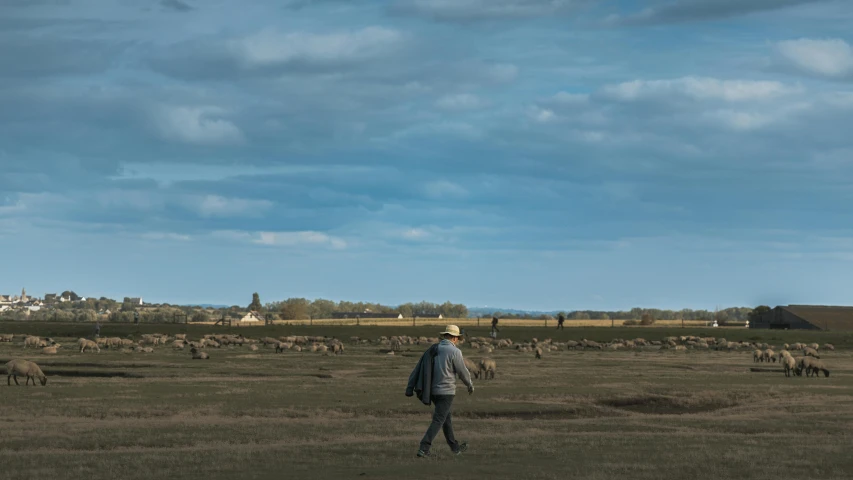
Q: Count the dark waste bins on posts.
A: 0